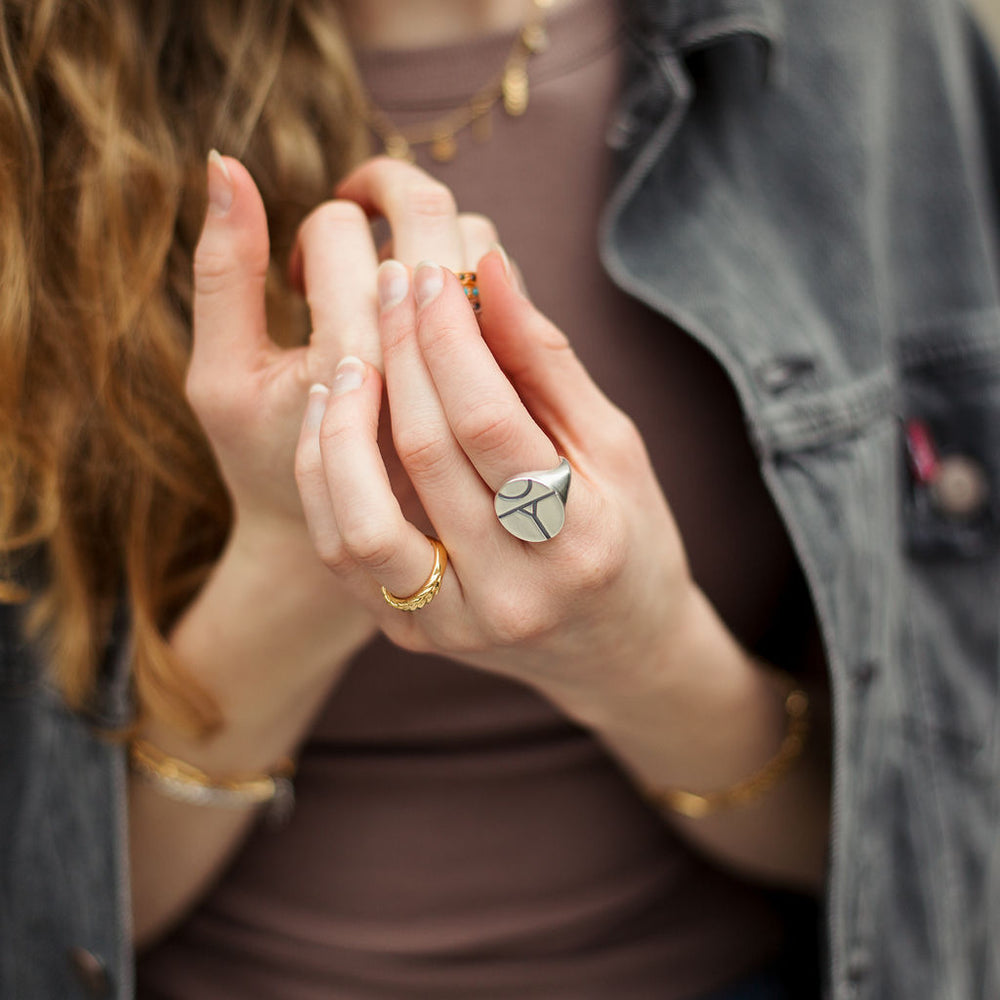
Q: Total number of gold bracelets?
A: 2